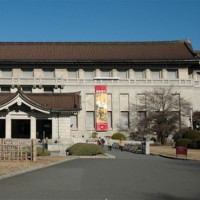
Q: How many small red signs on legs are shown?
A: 1